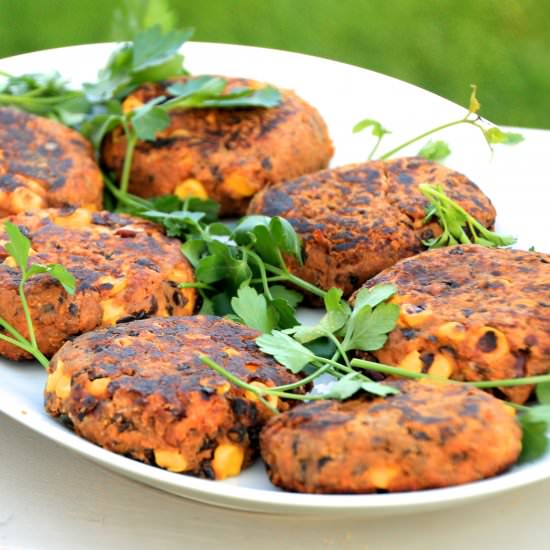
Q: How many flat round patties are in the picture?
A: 7